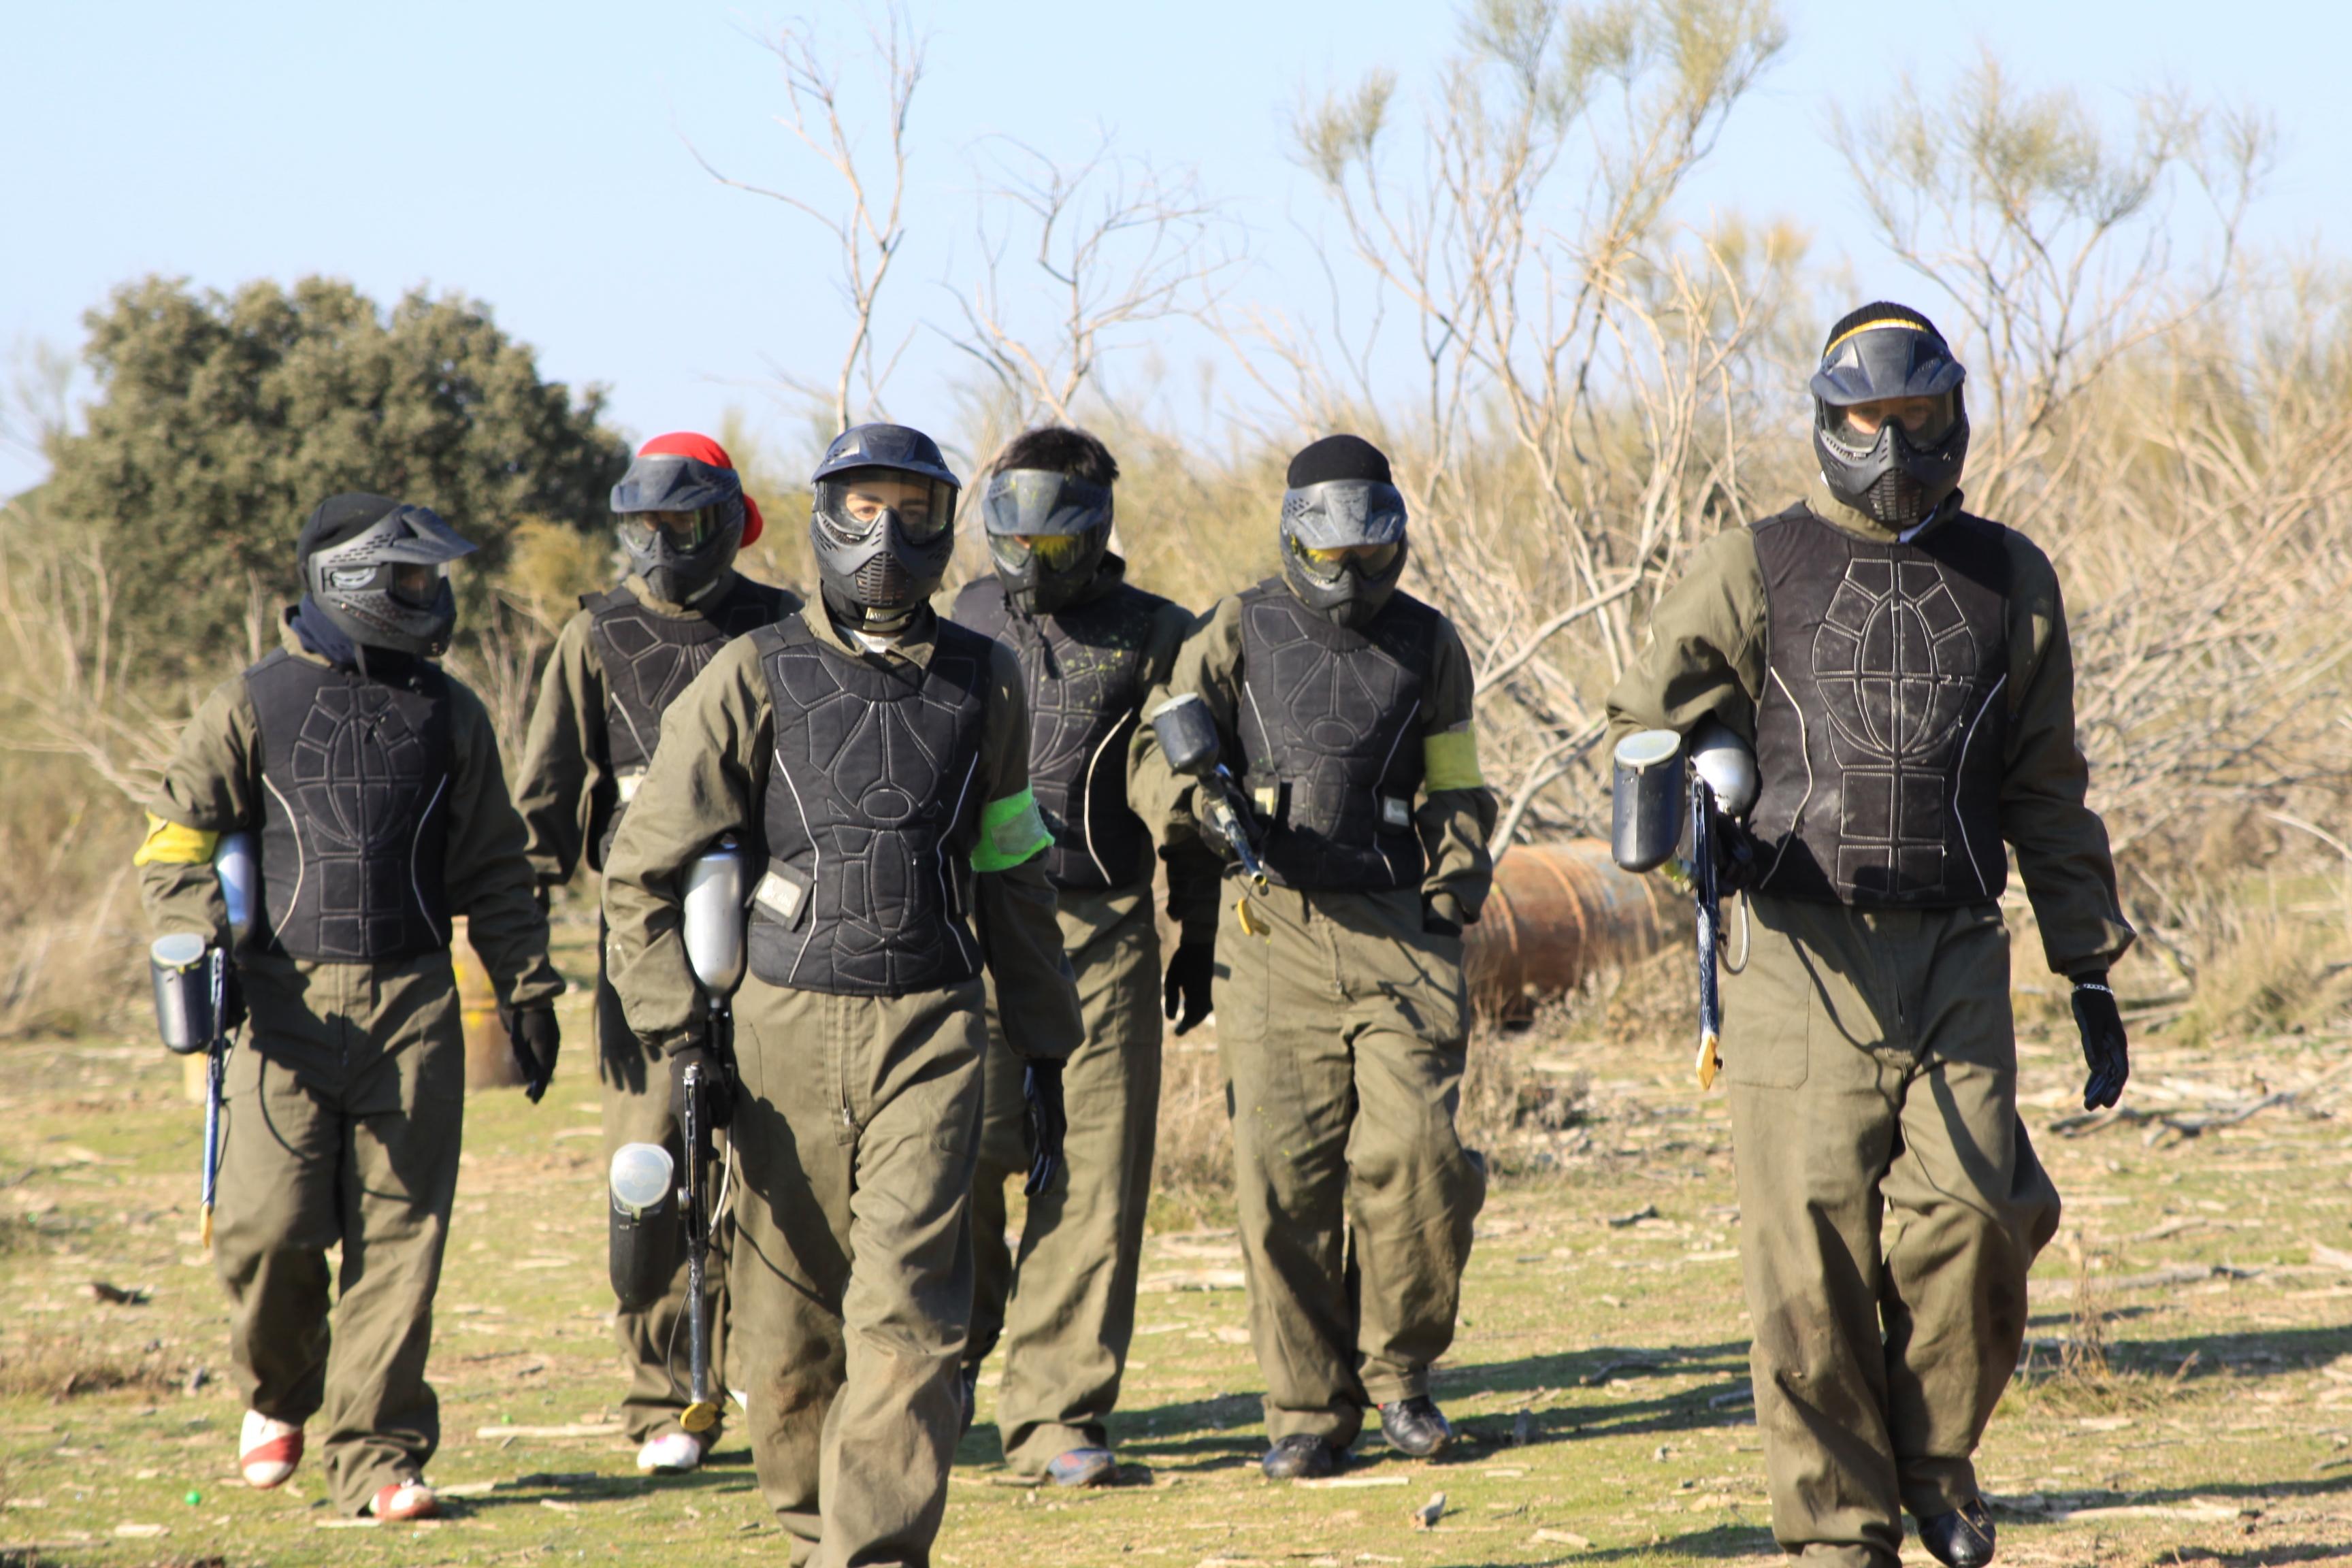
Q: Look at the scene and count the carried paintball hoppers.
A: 4